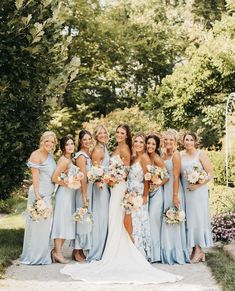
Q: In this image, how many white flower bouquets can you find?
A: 9